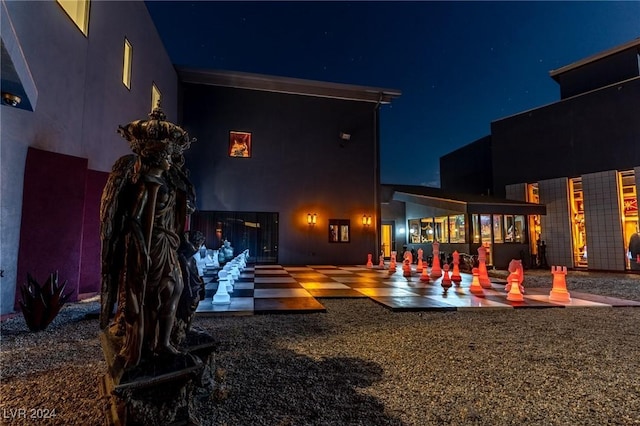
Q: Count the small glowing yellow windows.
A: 3